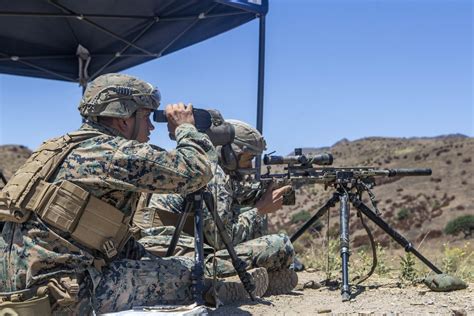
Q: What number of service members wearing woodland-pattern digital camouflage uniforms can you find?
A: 2